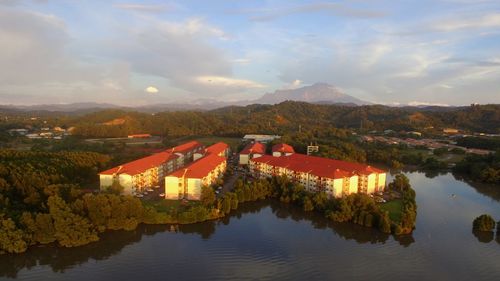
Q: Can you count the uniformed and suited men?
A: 0